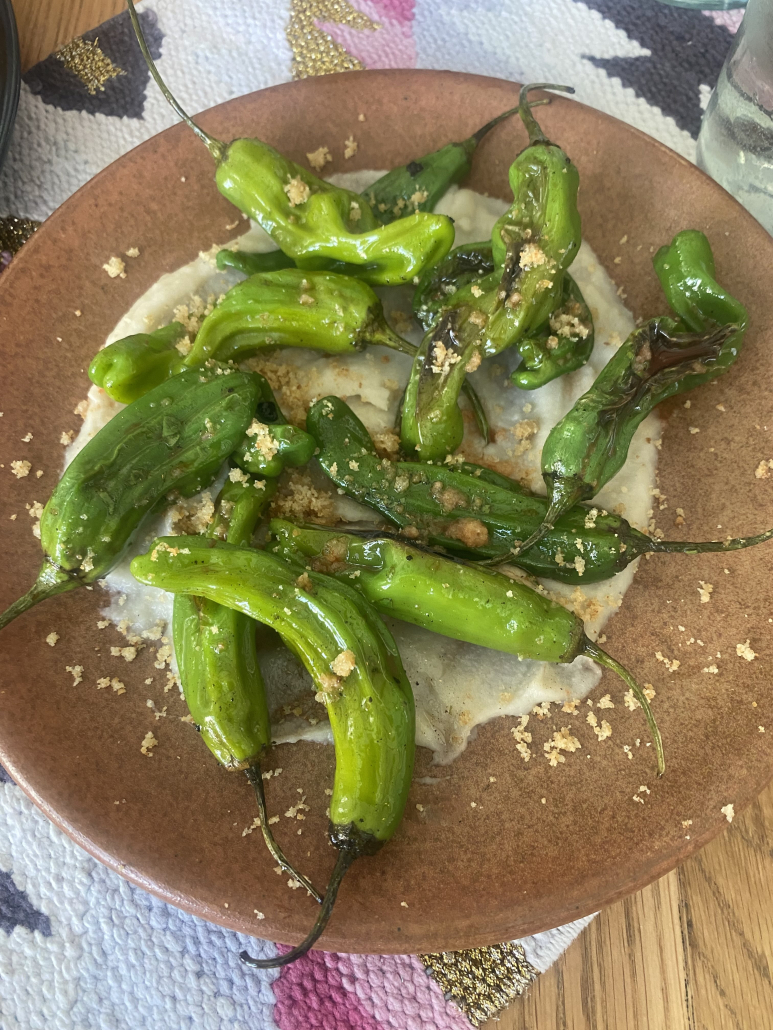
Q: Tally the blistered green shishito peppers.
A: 11